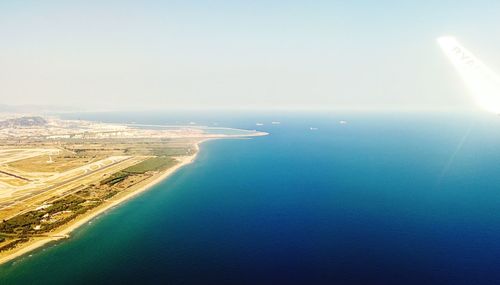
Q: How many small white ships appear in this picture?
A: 4